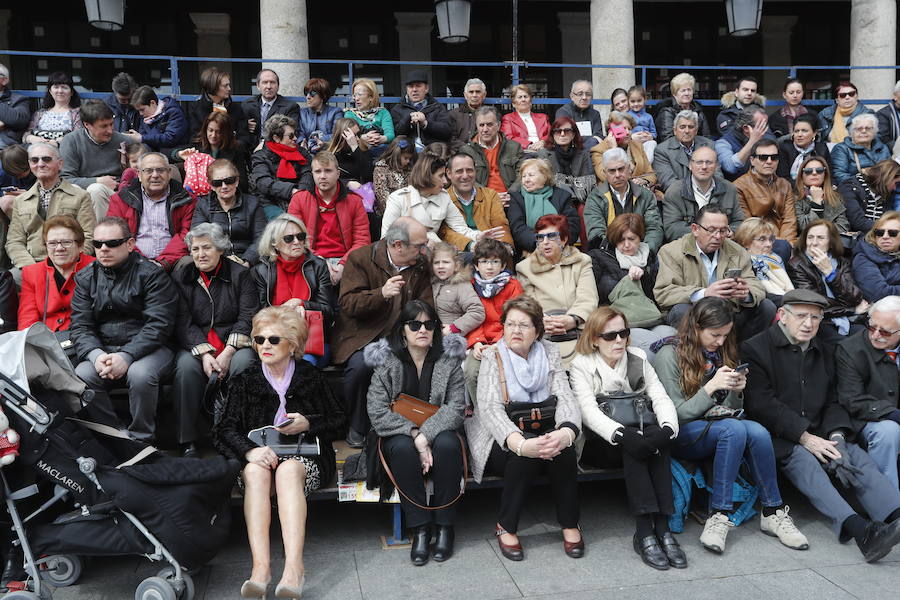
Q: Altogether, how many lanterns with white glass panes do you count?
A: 3